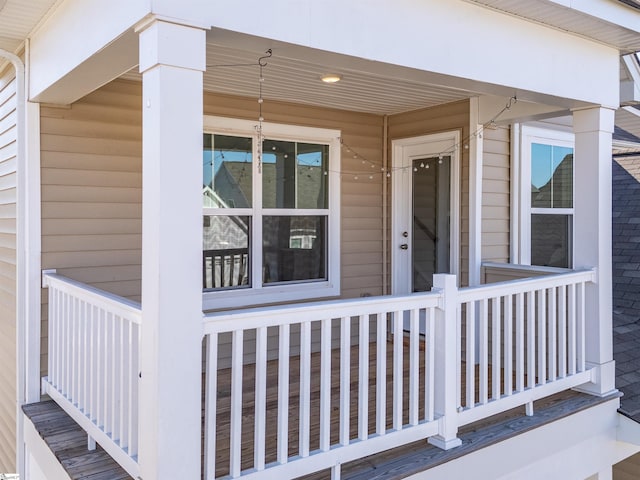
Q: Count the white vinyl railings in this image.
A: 3